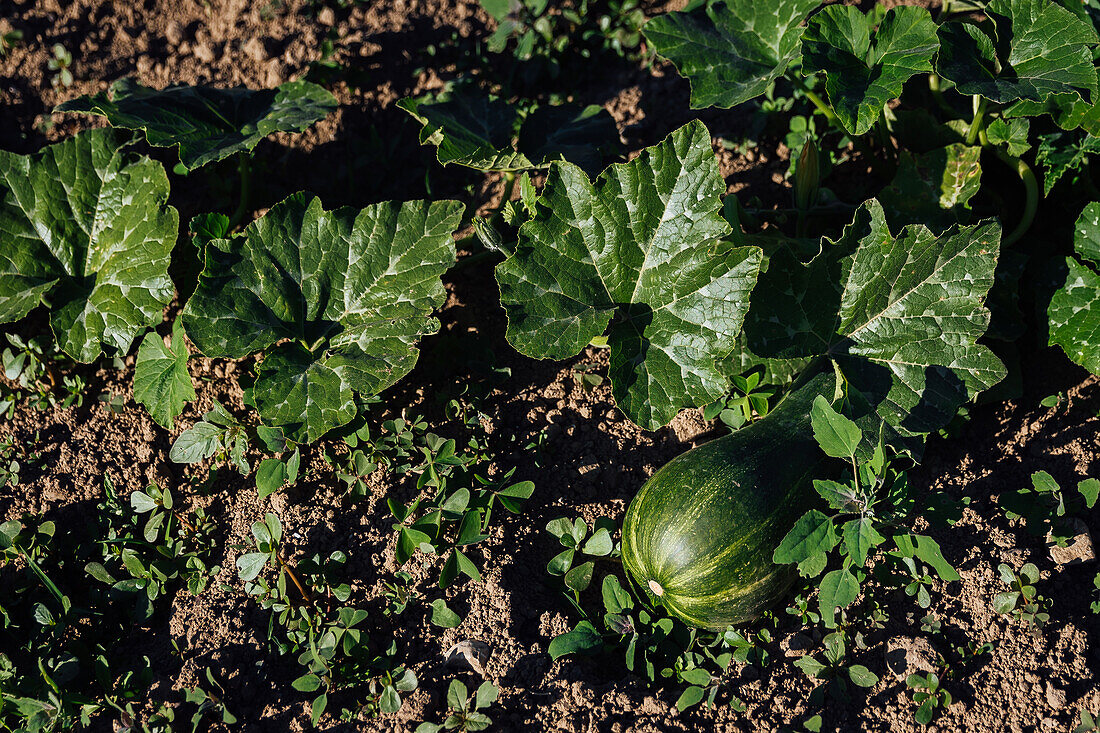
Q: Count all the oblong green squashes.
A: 1